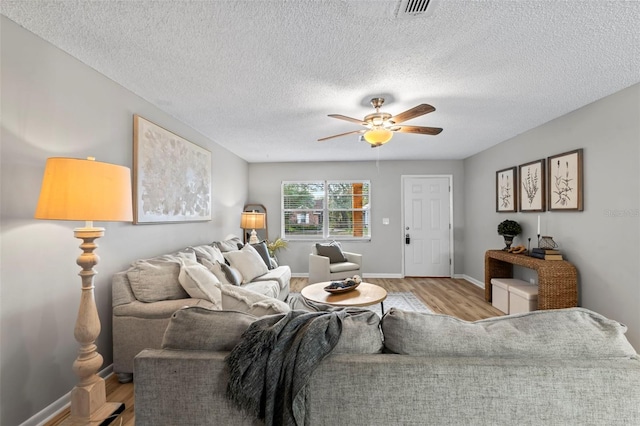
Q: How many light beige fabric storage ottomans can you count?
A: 2